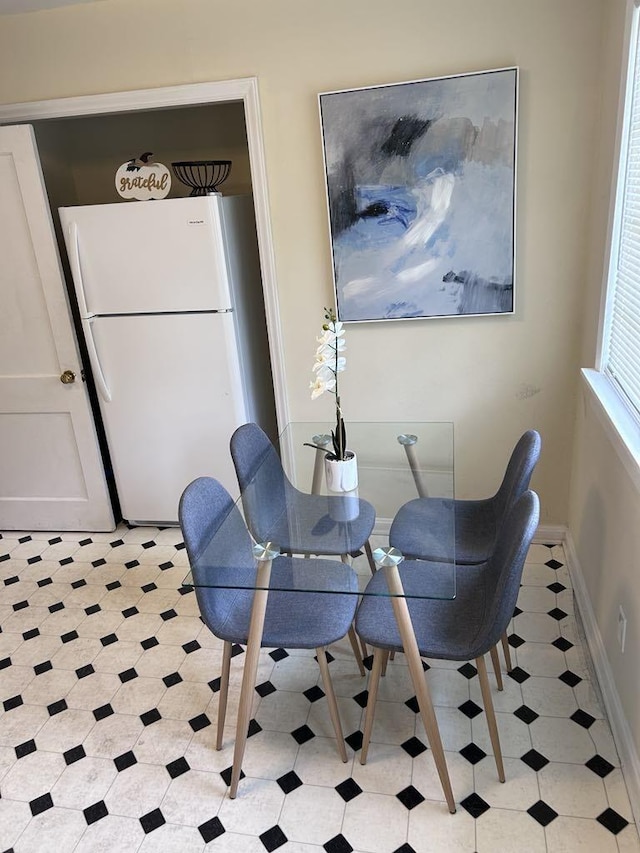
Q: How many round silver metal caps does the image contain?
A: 4